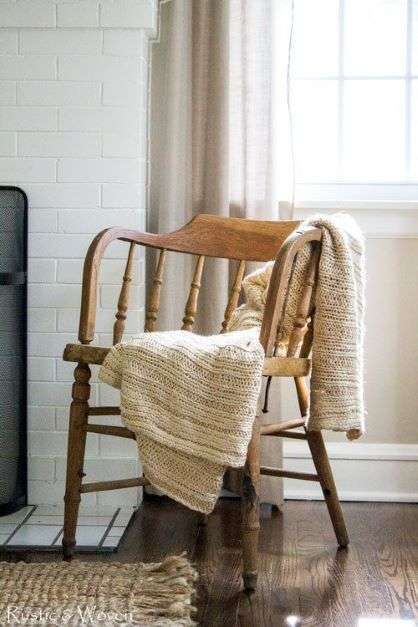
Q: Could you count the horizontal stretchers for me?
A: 6